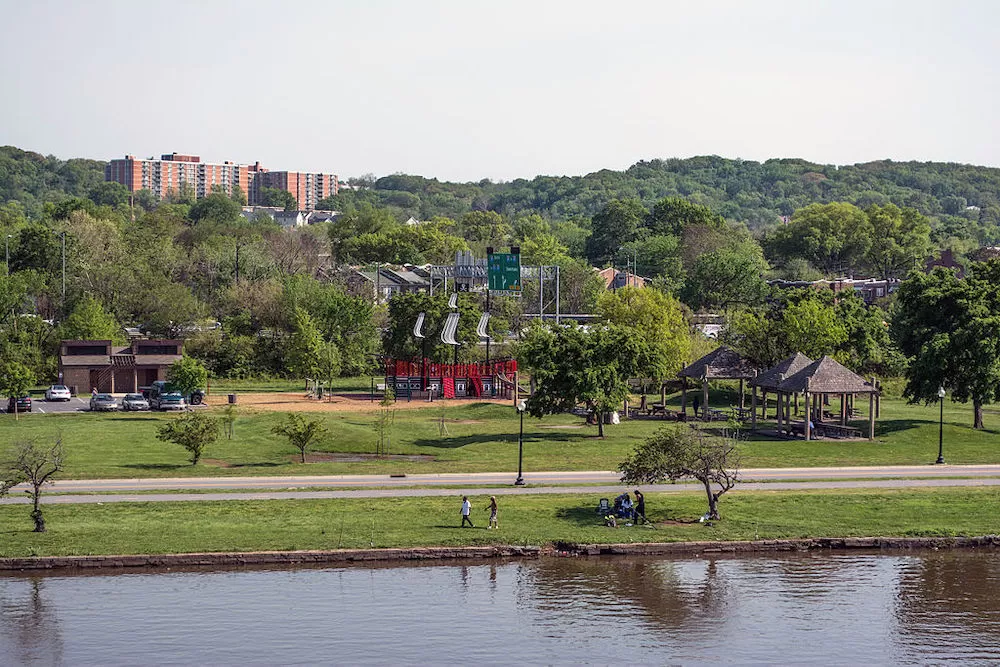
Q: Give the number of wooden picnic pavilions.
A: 3